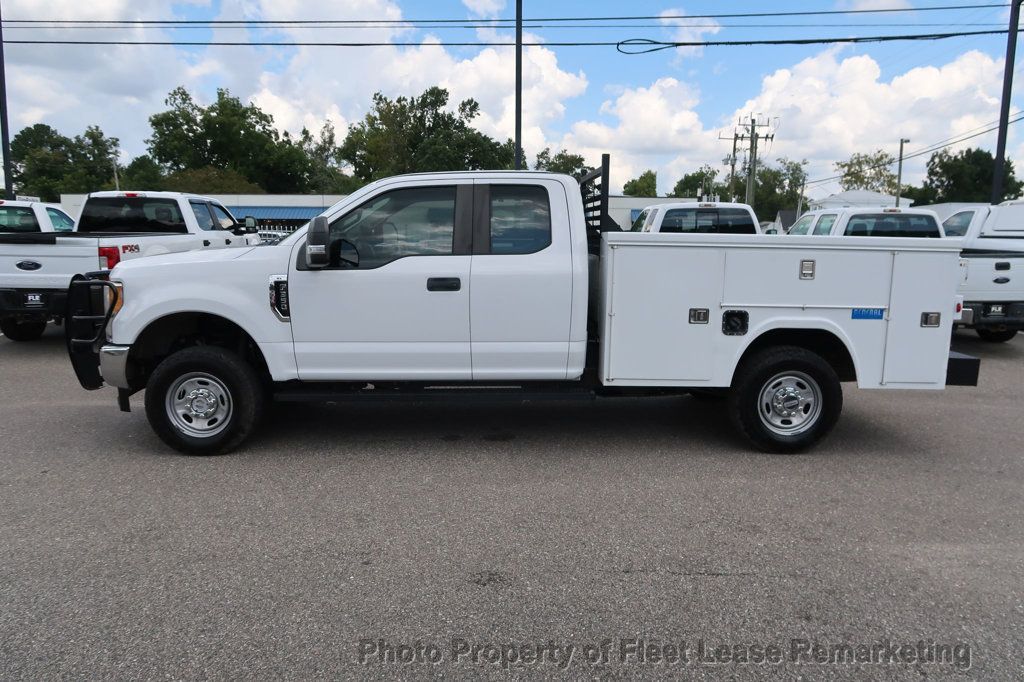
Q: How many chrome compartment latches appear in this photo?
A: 3